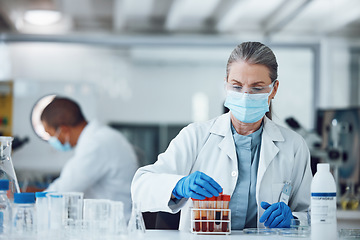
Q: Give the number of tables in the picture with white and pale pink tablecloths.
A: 0